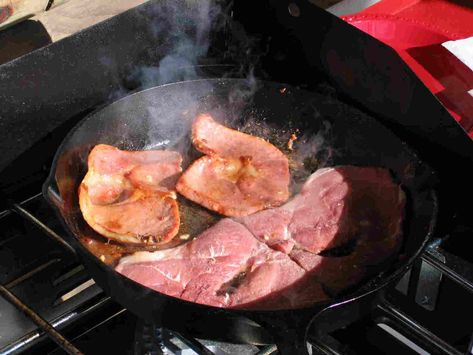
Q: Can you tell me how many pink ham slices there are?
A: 2